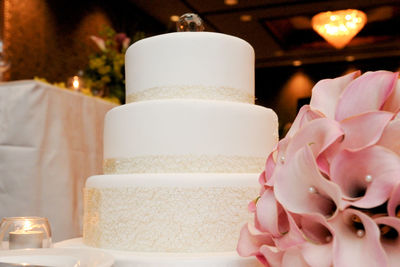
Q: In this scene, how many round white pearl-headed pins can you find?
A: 5